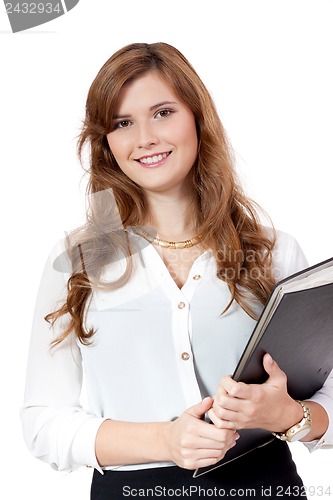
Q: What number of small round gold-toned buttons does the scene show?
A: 3